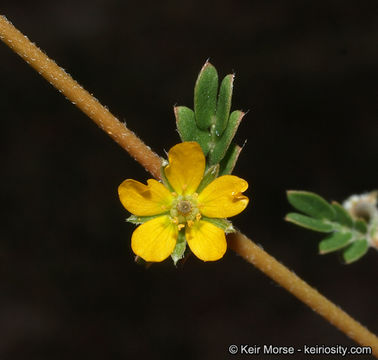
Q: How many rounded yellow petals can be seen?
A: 5